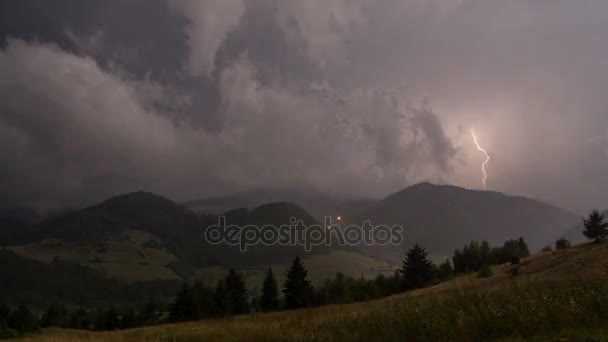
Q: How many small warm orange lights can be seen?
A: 2